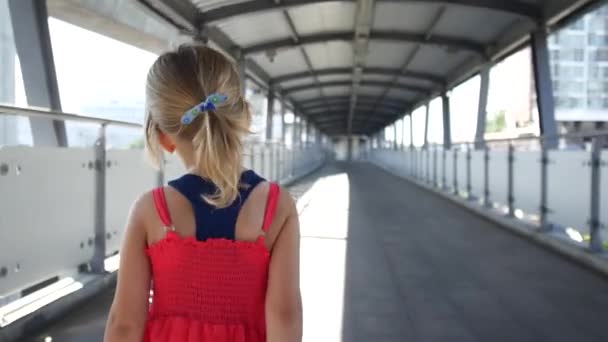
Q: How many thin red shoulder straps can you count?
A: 2